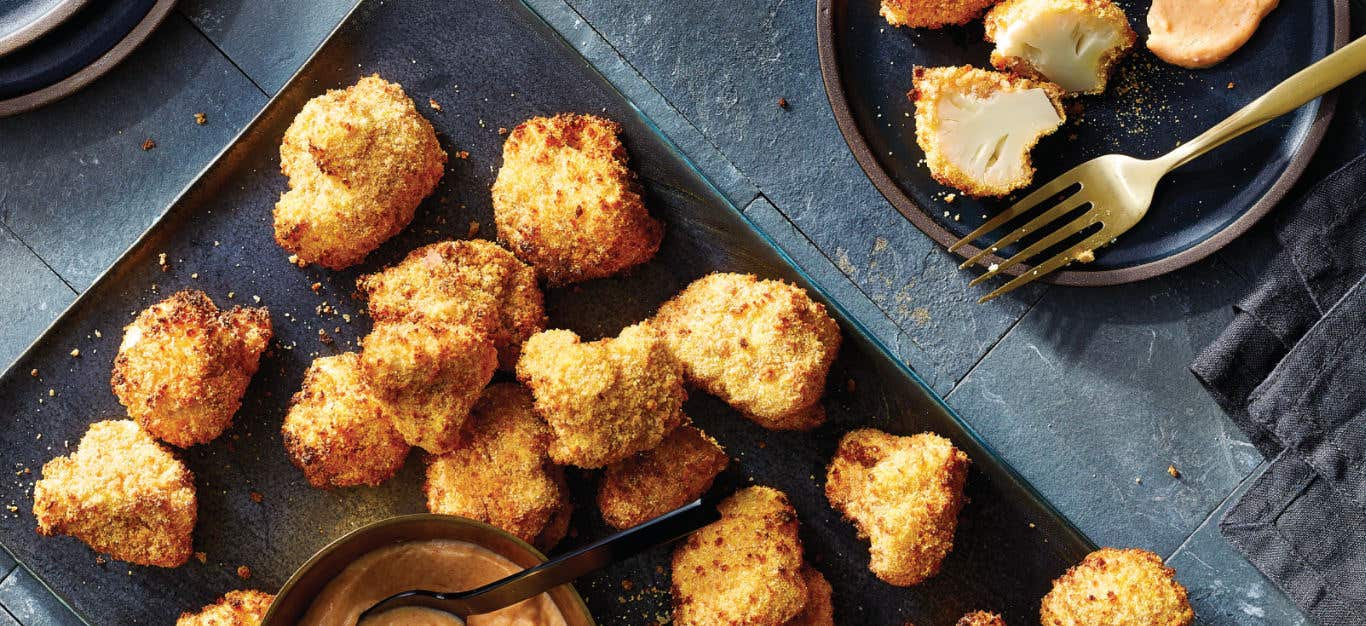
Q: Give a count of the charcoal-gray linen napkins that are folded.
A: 1